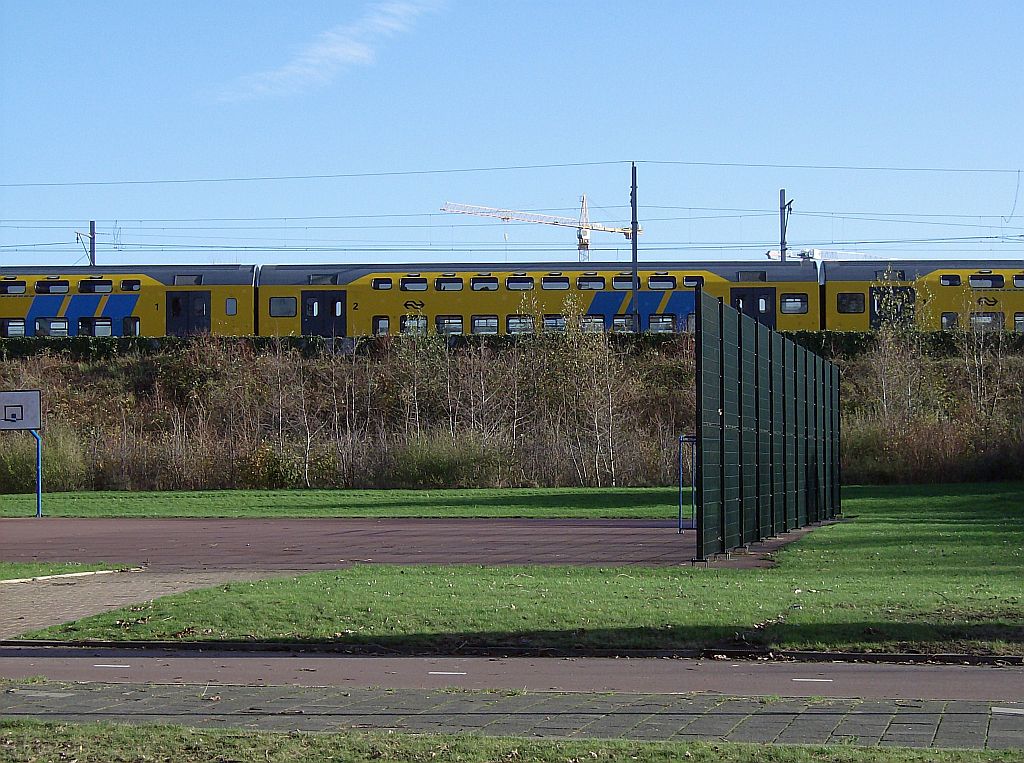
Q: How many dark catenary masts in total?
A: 3